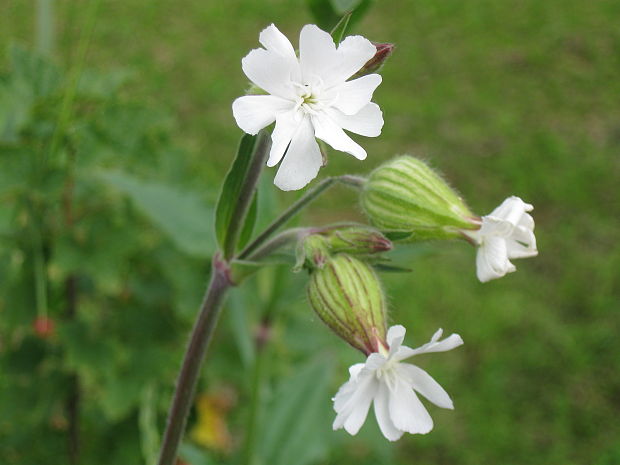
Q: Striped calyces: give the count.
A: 2